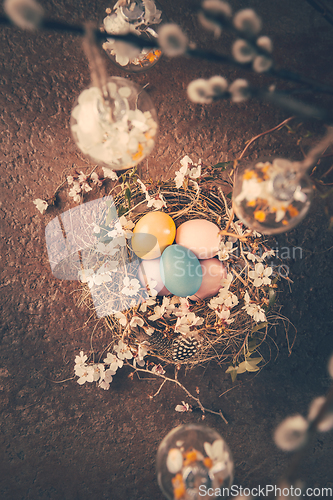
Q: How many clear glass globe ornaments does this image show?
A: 4